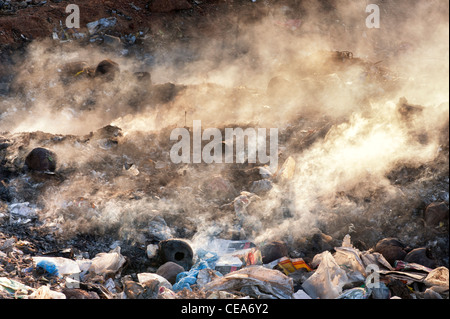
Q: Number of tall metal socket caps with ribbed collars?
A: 0